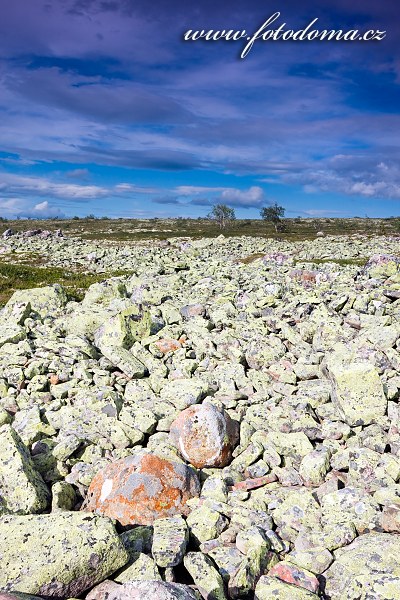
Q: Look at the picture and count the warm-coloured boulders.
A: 2